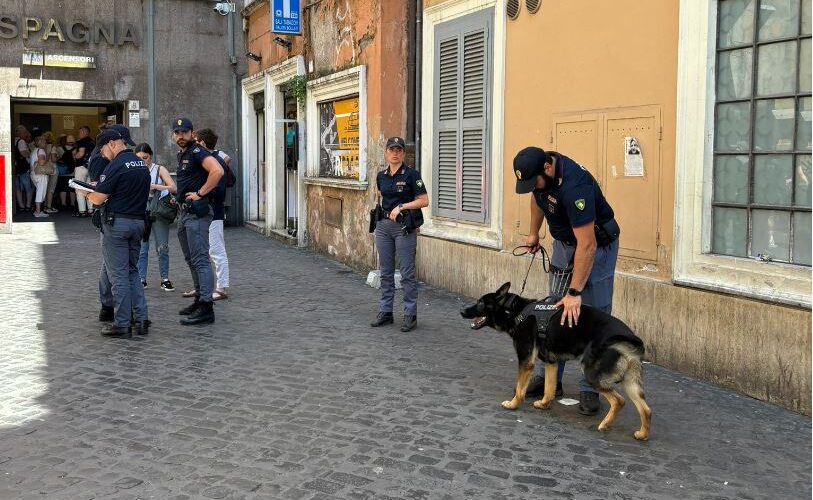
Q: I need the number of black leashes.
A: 1